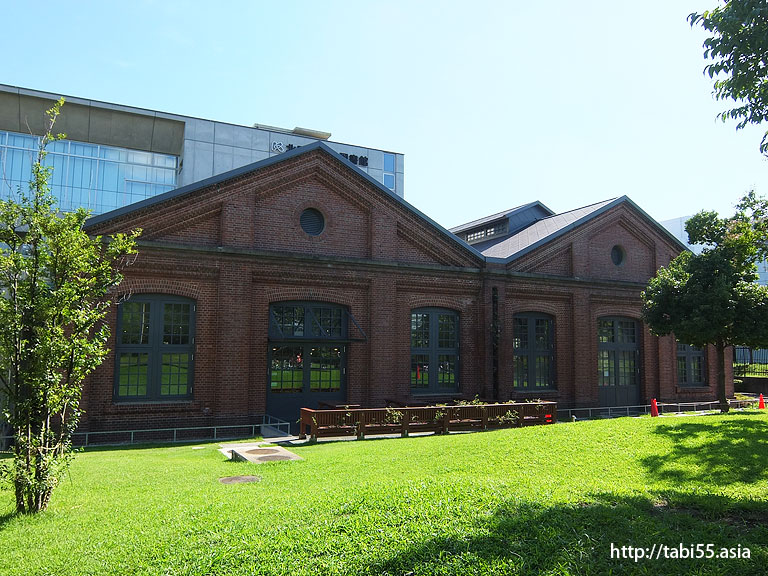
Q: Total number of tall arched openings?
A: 6